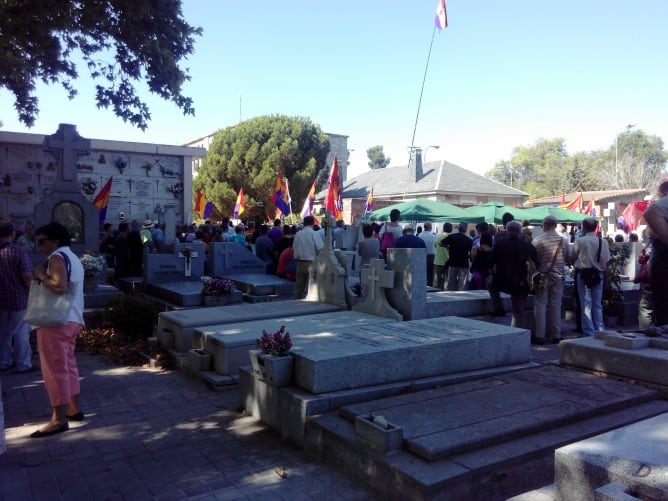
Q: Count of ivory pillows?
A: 0